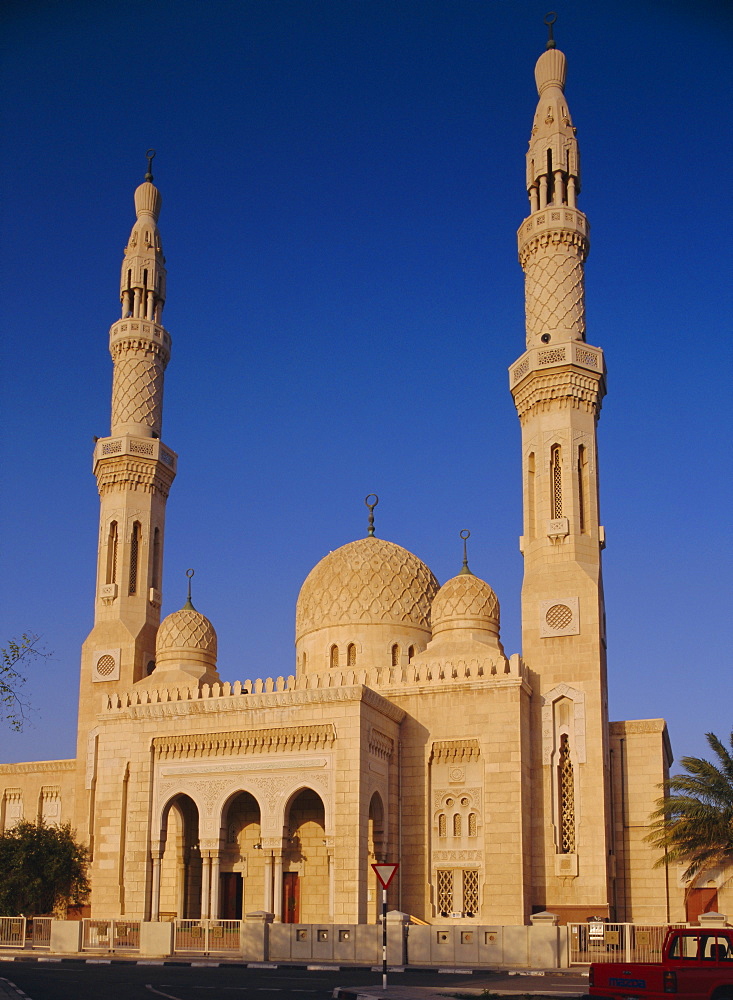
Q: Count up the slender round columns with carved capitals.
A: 6